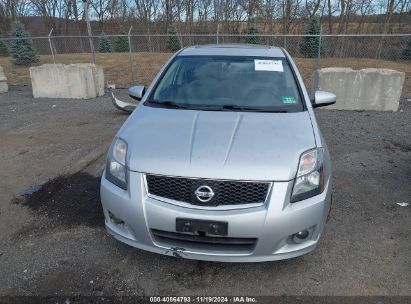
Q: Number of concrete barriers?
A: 3